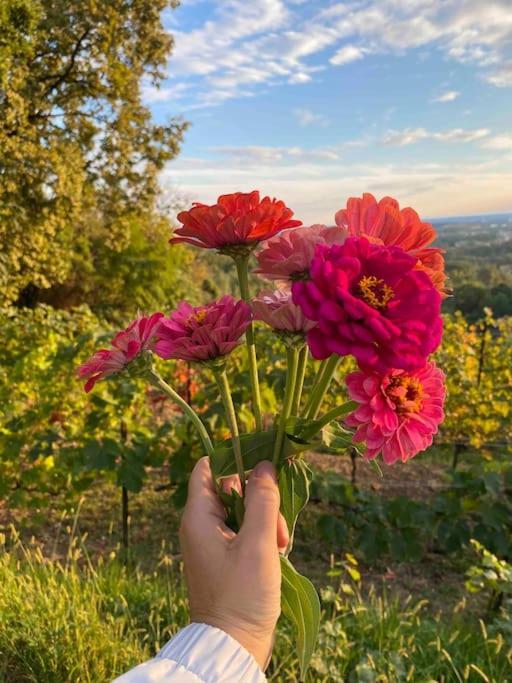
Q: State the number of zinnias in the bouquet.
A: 8